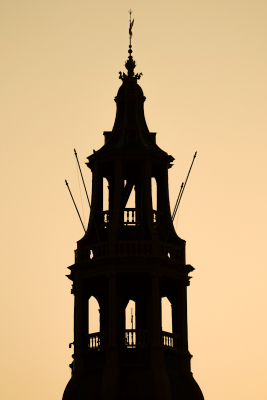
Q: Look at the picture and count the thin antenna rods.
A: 4